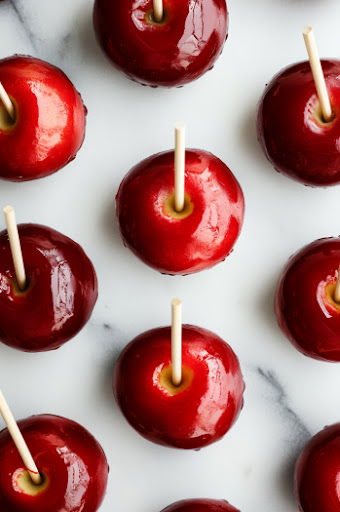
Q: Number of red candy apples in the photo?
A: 10